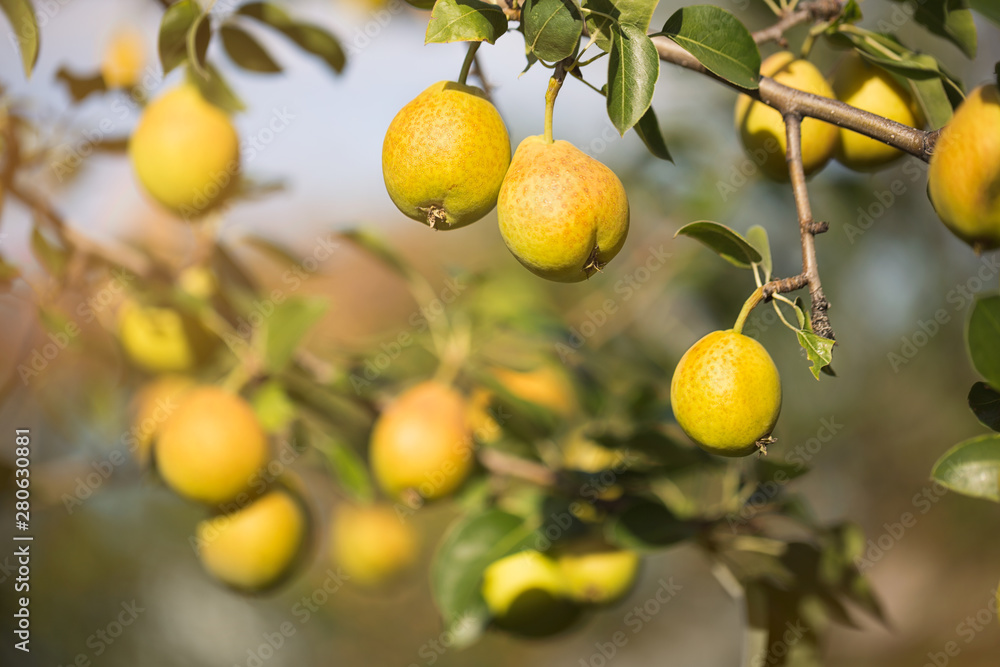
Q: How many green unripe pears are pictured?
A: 0